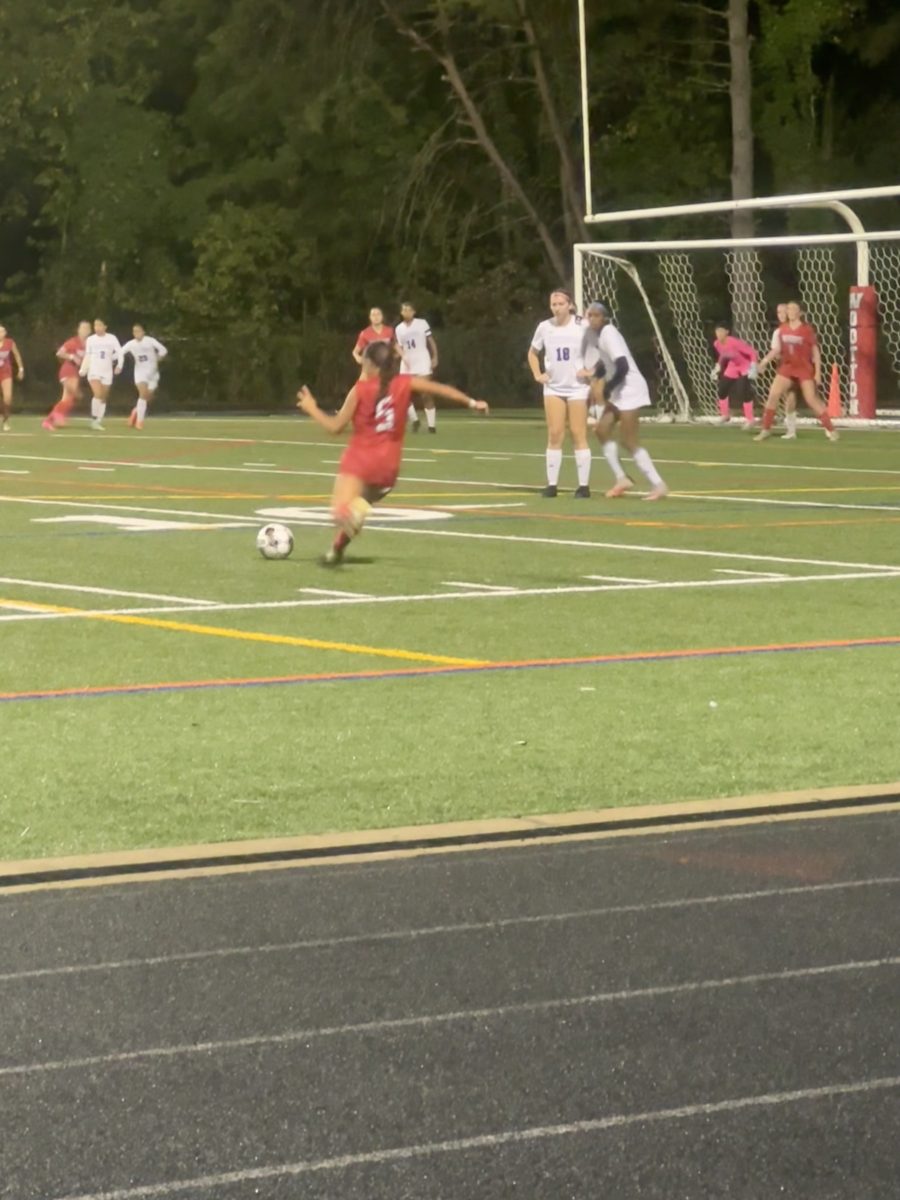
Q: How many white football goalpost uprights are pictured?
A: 1